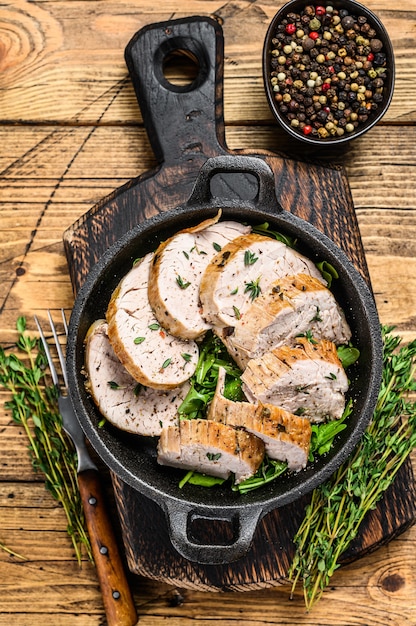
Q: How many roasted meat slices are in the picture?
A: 8